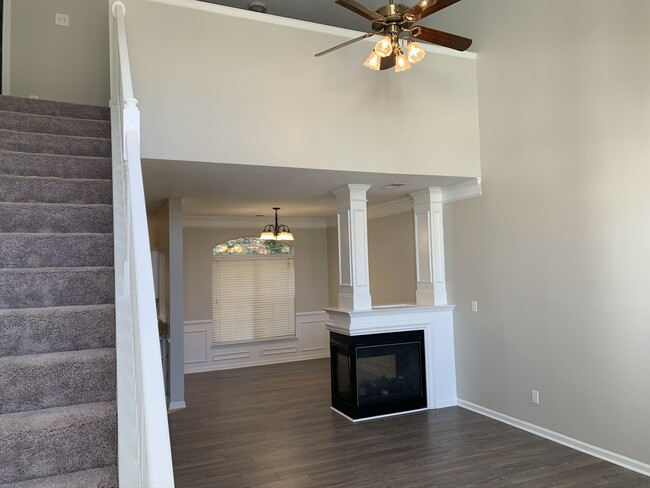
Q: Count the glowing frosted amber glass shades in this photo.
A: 4